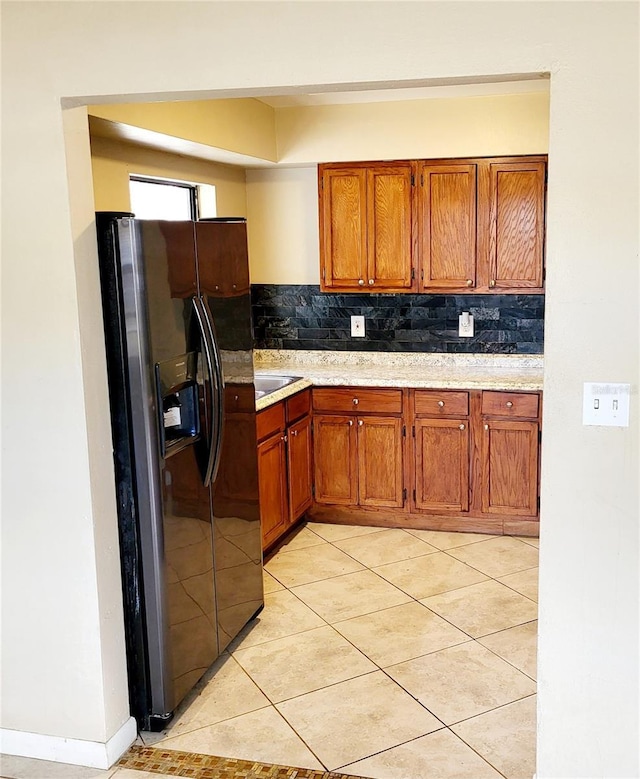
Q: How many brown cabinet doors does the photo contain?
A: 10